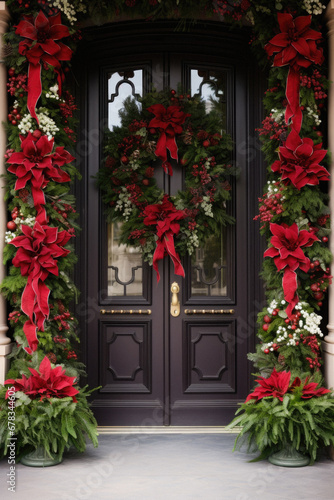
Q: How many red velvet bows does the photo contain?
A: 8